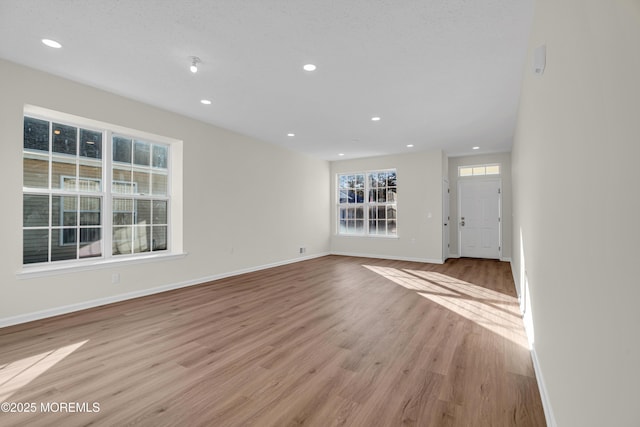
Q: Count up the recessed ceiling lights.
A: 8